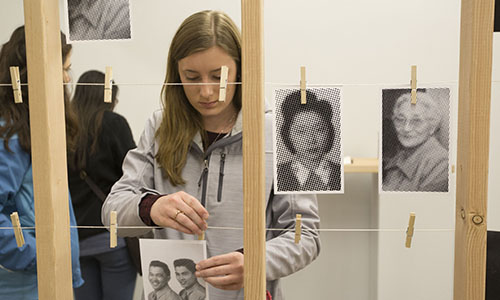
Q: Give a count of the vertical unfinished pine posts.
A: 3